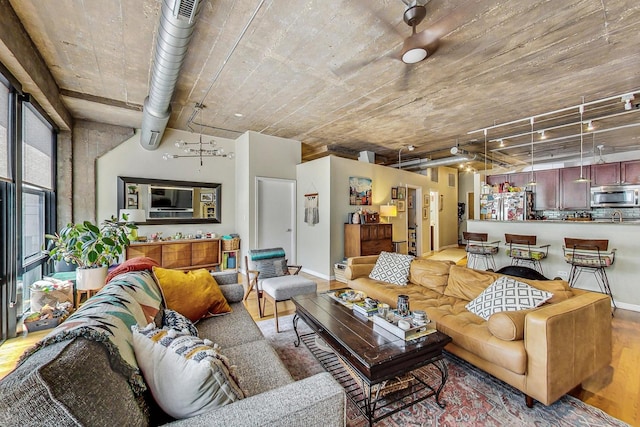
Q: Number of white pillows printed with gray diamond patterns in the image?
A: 2